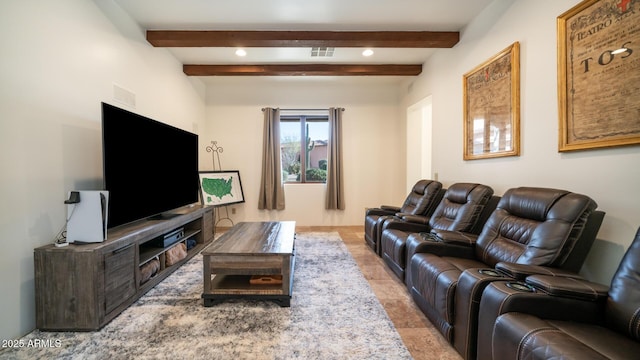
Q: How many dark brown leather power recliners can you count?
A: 4